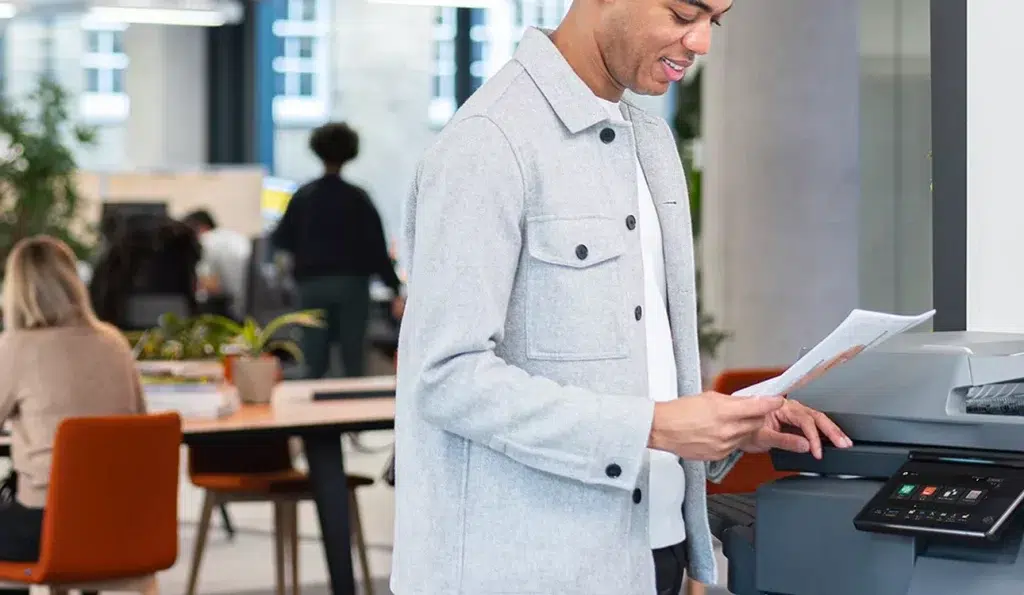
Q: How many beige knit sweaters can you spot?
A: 1